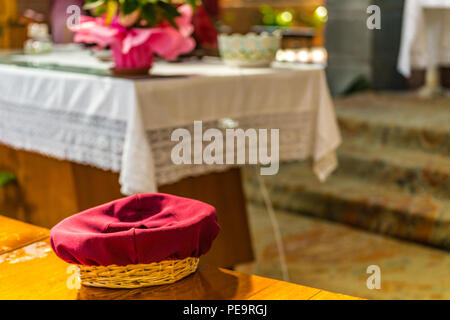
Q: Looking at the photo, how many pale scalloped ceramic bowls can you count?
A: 1